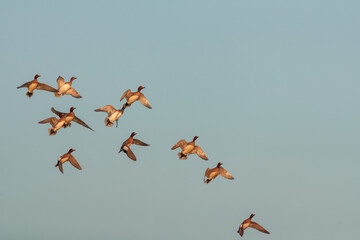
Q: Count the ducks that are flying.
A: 11